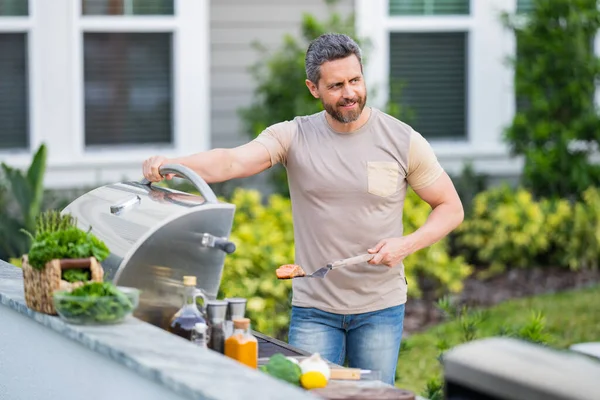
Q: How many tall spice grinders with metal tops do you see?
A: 2